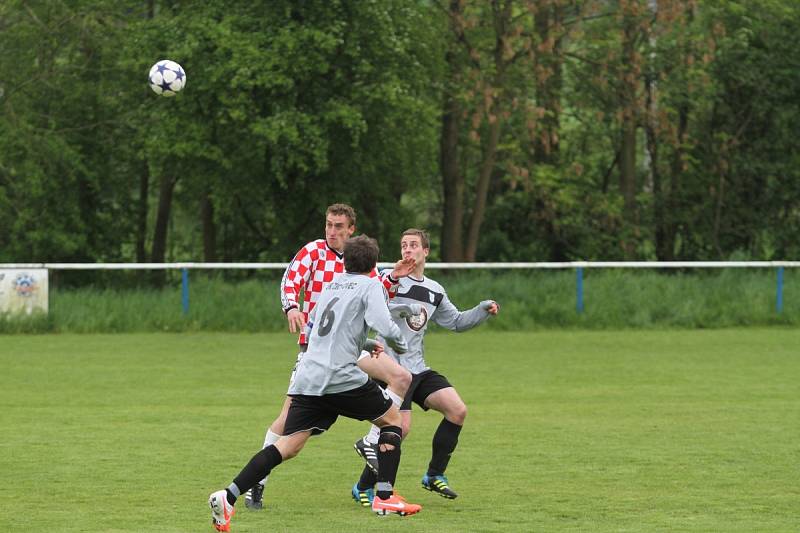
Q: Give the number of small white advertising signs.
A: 1